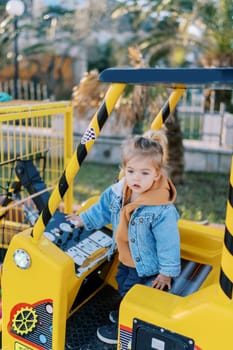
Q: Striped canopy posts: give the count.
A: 3